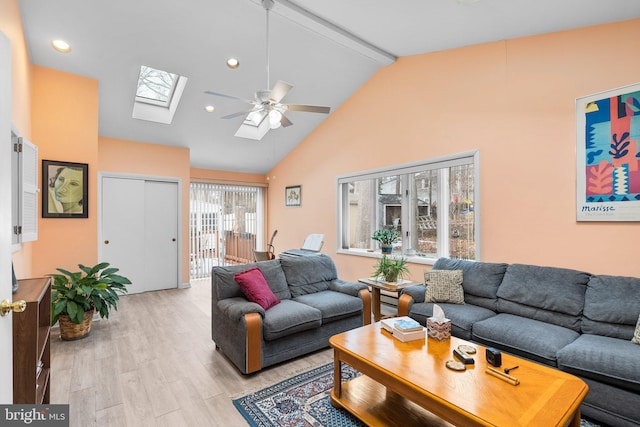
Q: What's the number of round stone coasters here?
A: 2